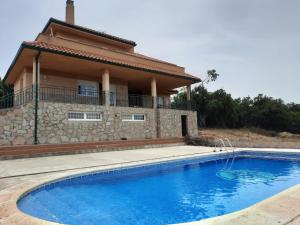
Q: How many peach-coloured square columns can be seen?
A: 4